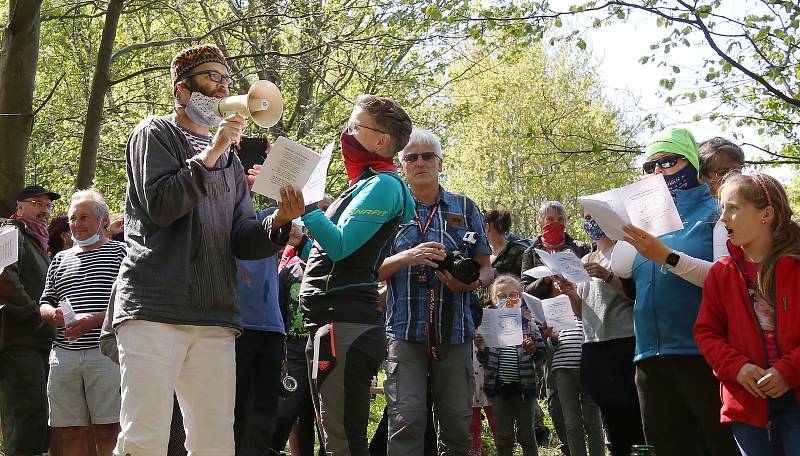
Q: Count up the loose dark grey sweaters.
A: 1